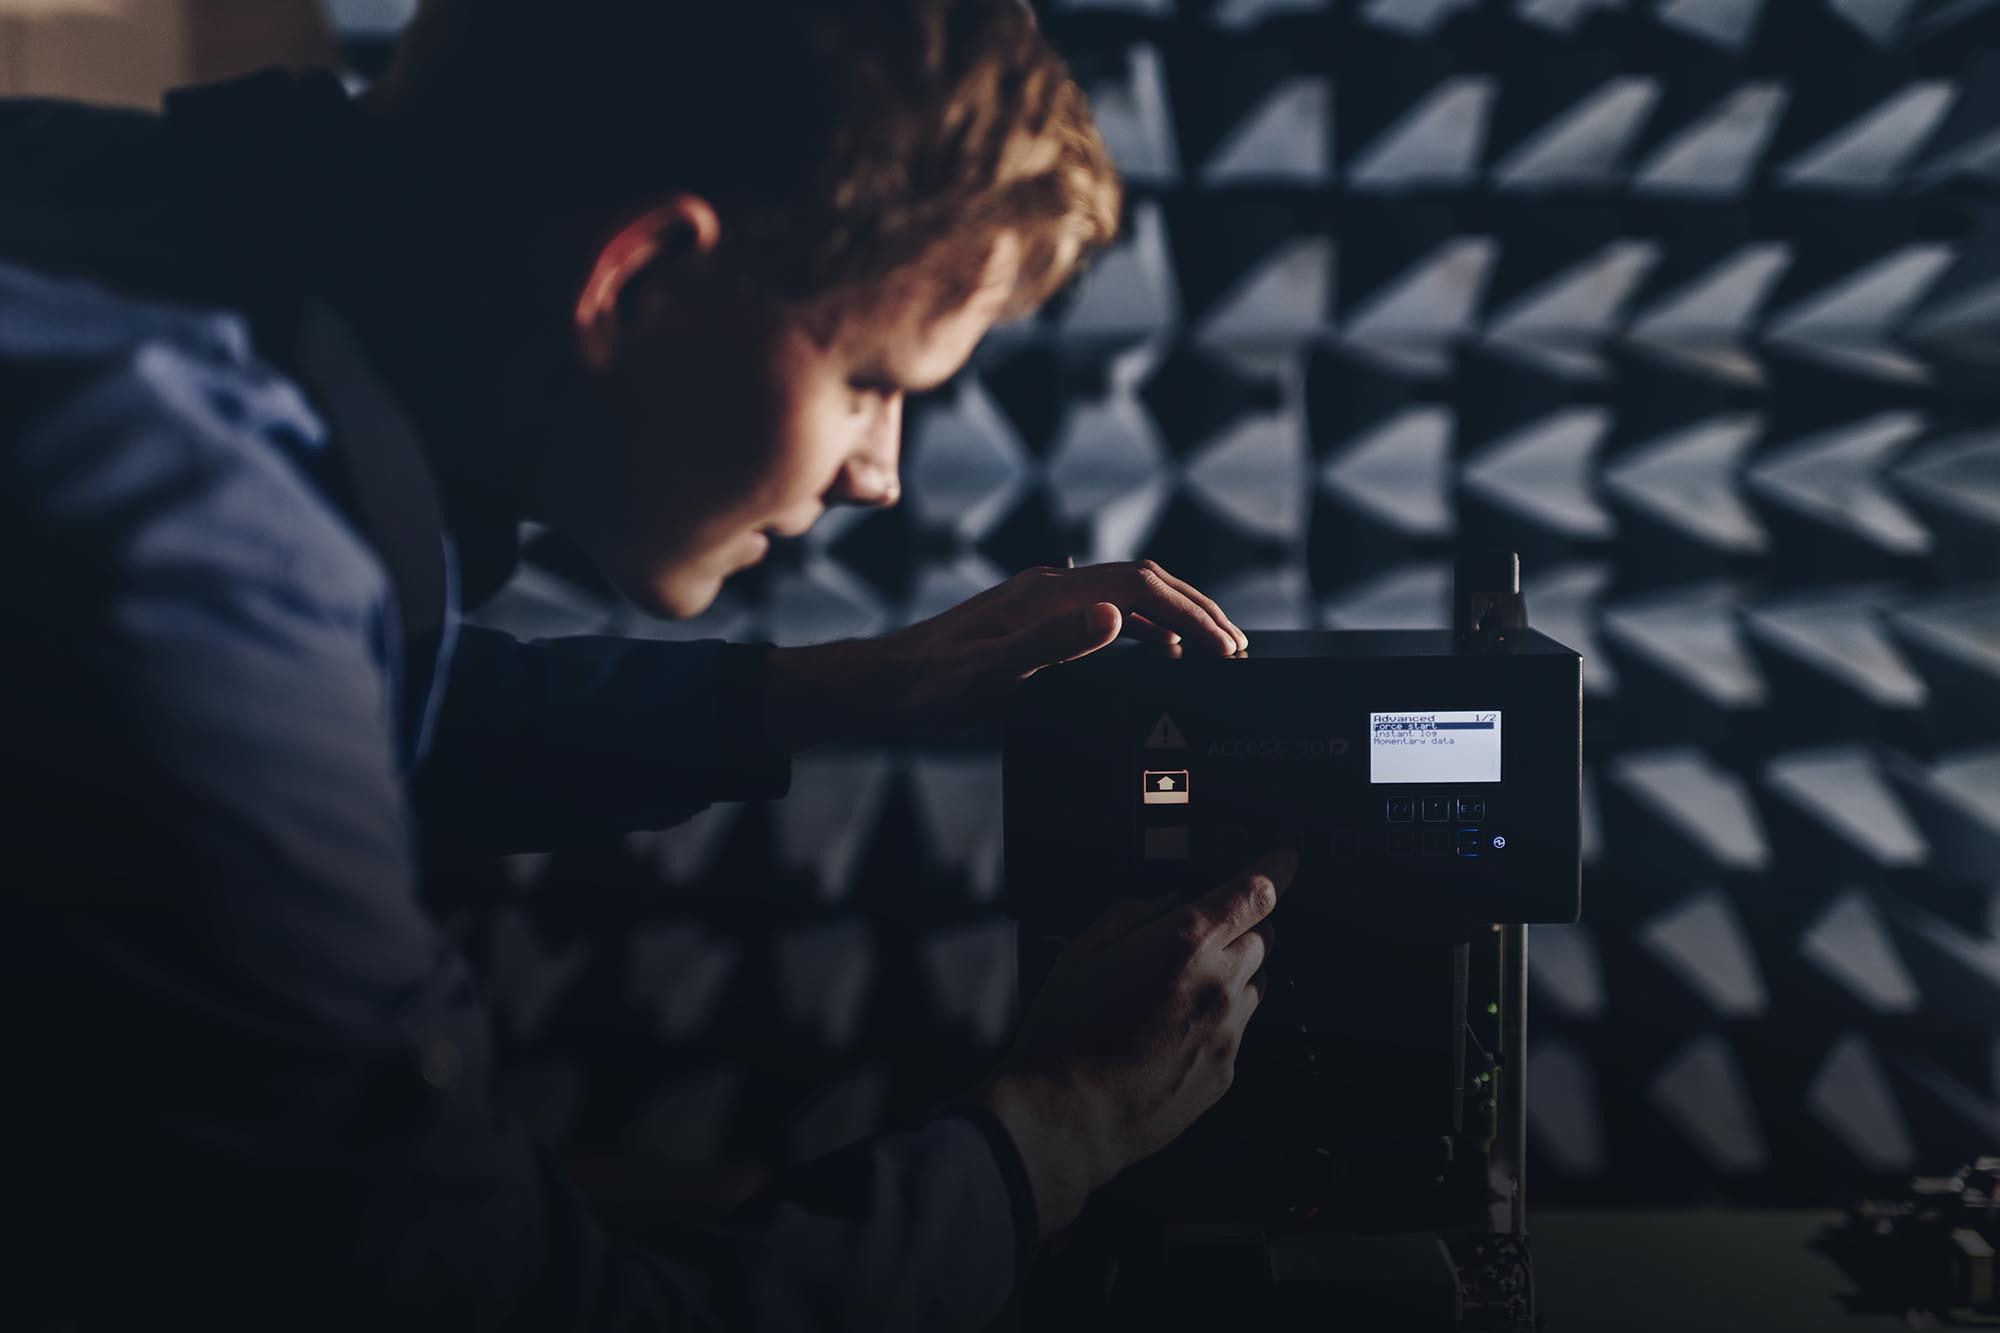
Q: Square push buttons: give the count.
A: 6